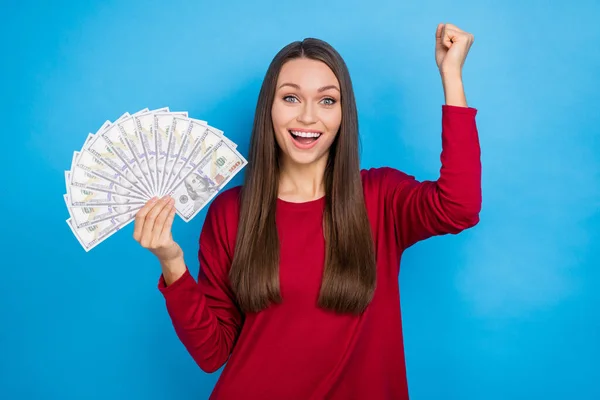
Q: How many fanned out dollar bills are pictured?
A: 14